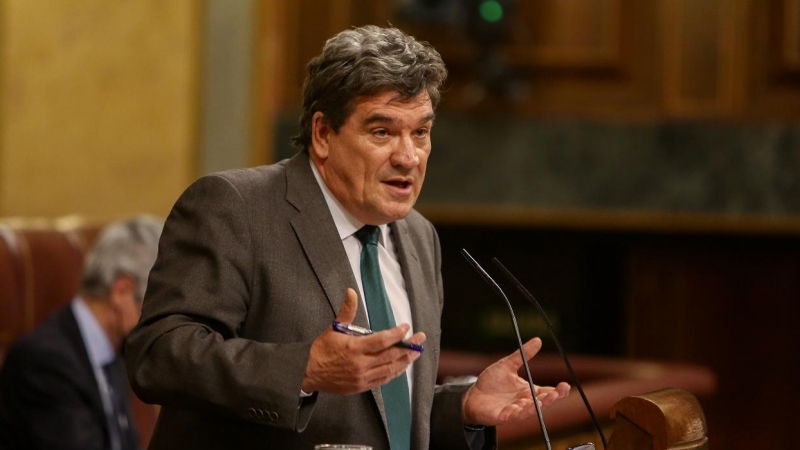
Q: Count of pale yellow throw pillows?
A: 0